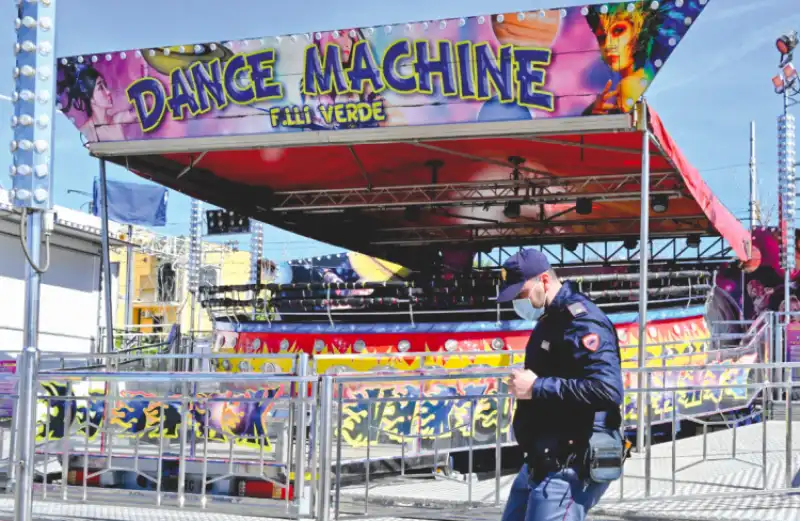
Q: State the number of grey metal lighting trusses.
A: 2